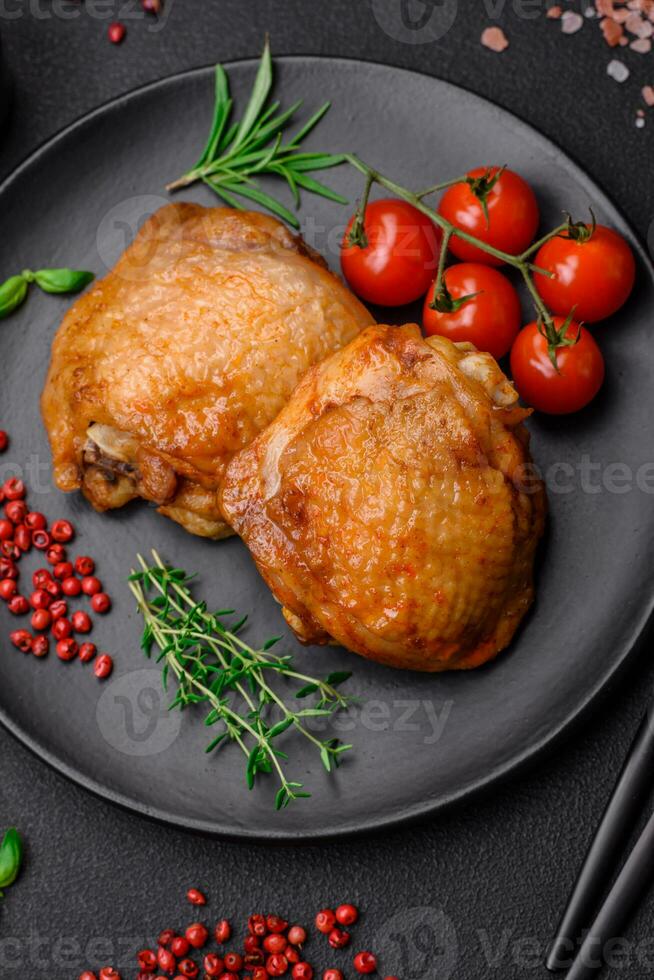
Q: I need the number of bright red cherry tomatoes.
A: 5